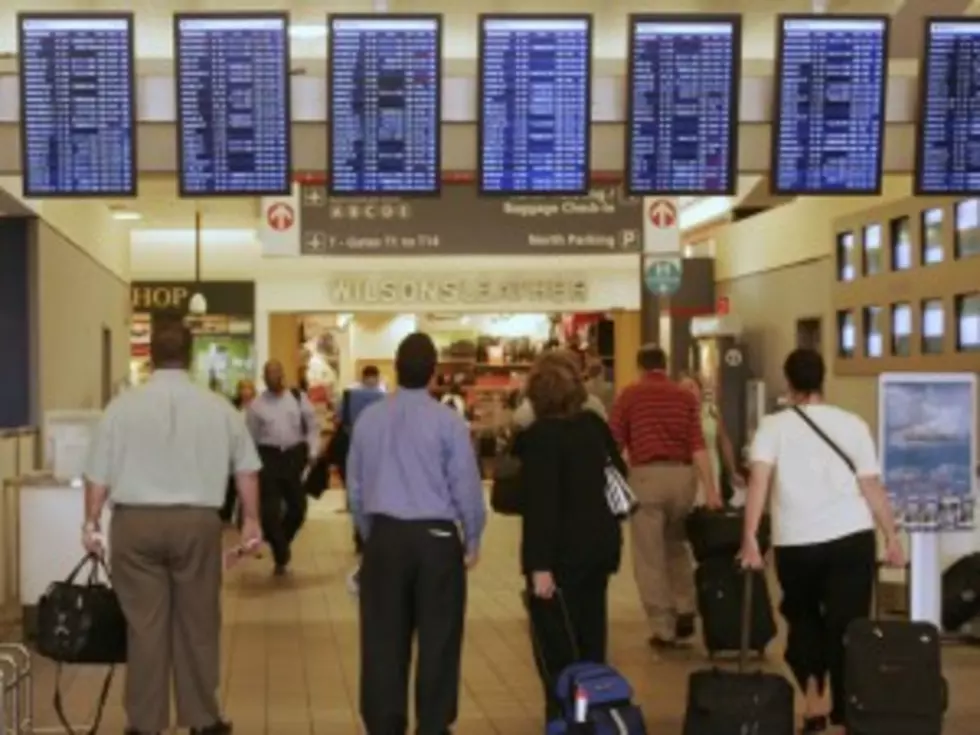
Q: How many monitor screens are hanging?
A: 7